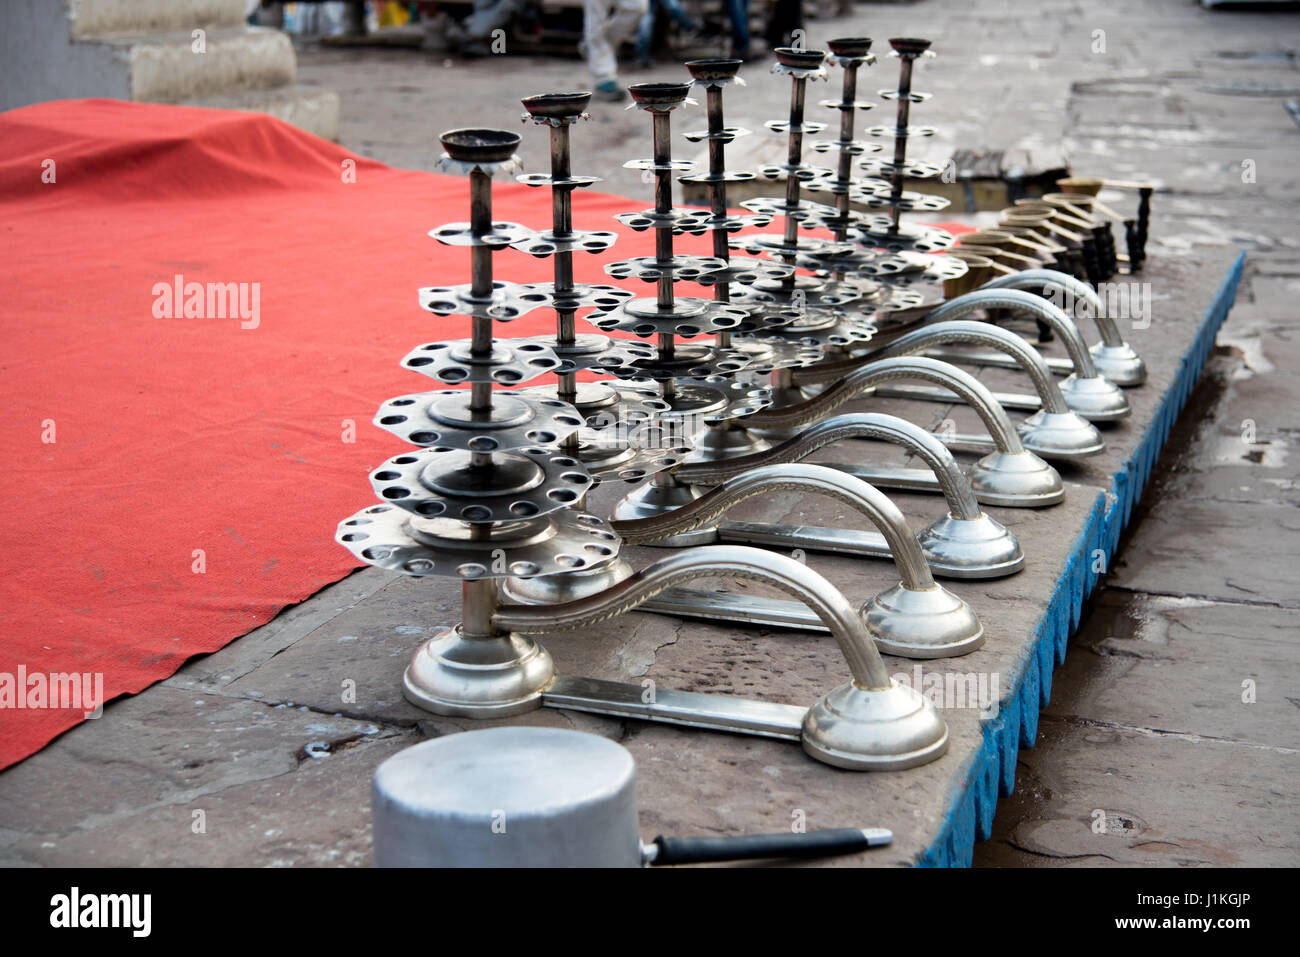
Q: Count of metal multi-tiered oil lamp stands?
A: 7